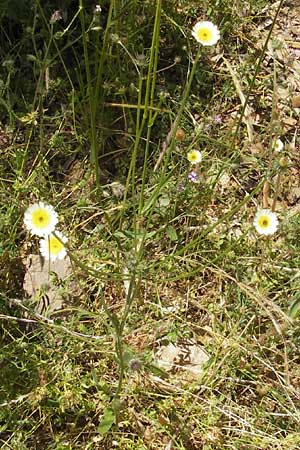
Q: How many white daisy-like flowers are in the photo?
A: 6